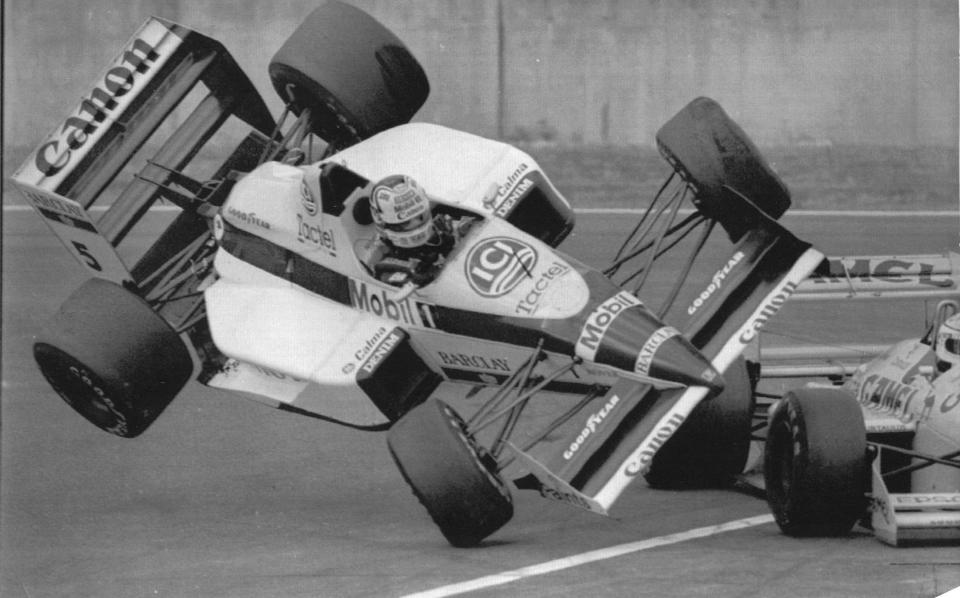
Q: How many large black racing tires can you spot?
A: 6